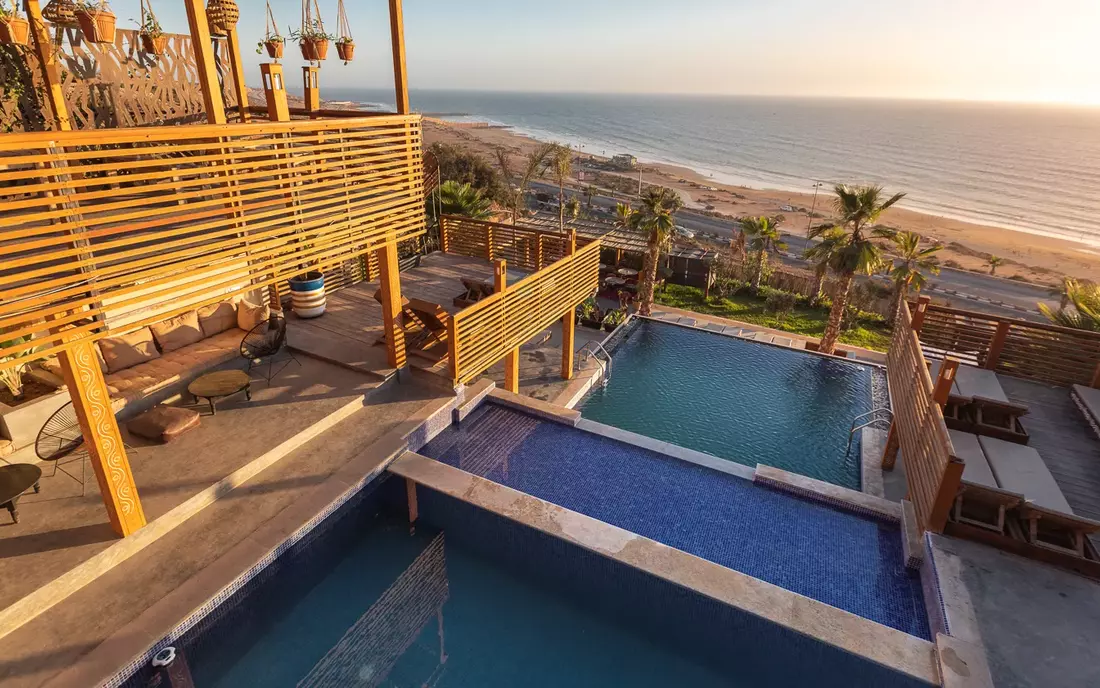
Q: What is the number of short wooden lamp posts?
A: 6